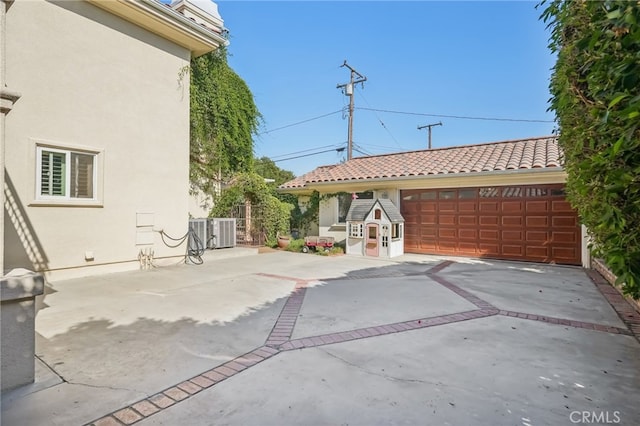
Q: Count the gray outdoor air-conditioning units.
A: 2